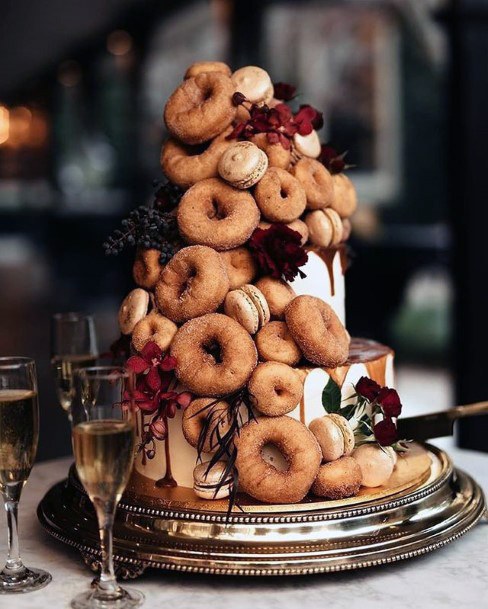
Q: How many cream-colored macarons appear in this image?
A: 9